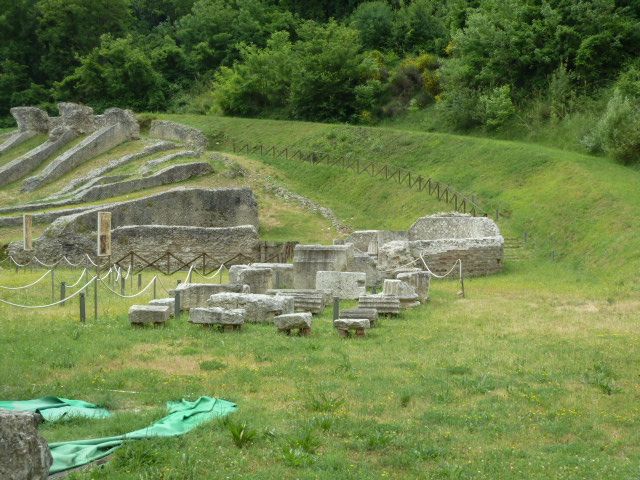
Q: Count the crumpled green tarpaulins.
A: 2